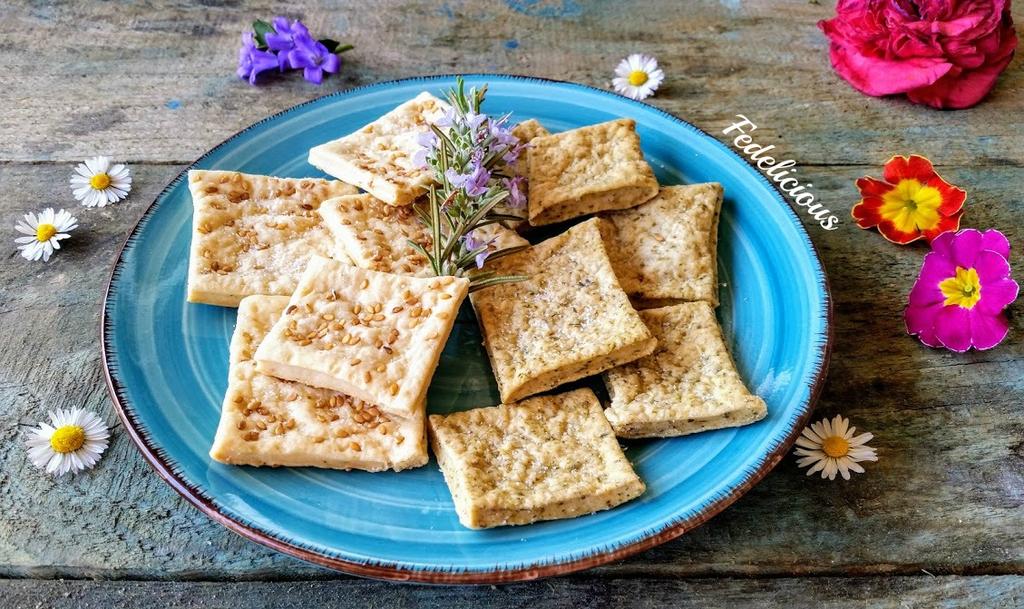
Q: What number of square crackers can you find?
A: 11